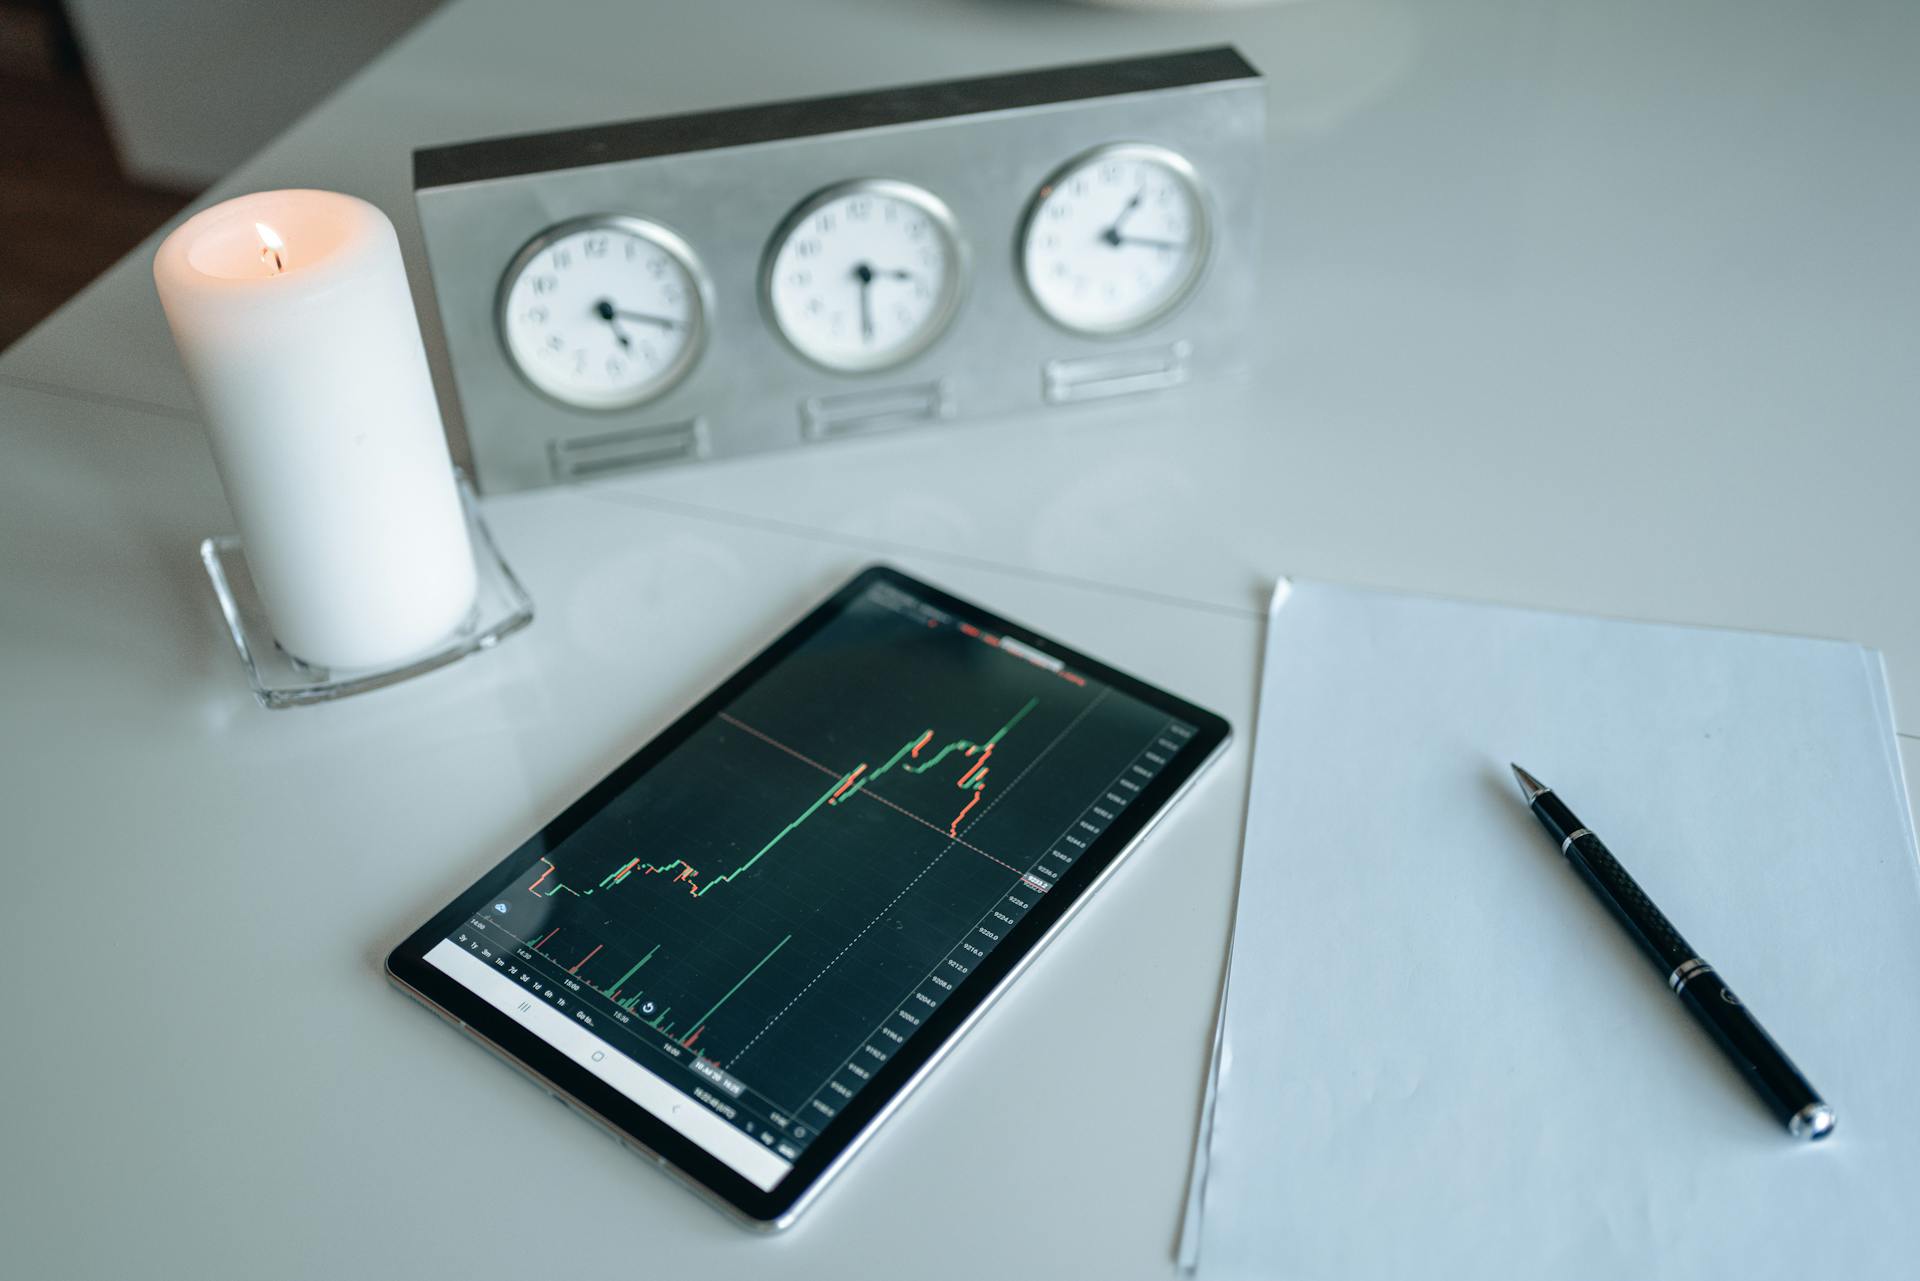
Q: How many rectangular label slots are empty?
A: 3